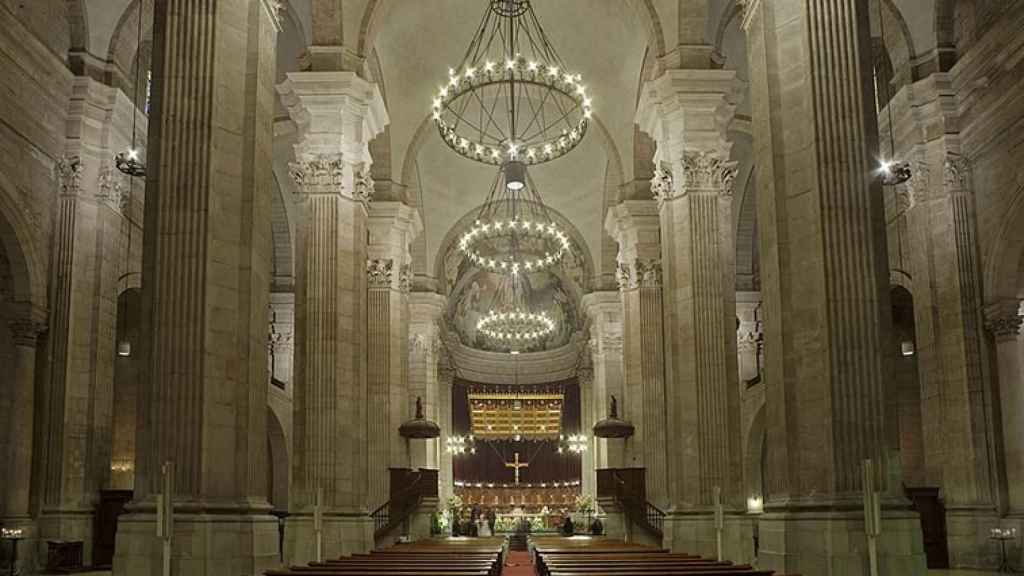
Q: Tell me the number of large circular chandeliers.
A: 3